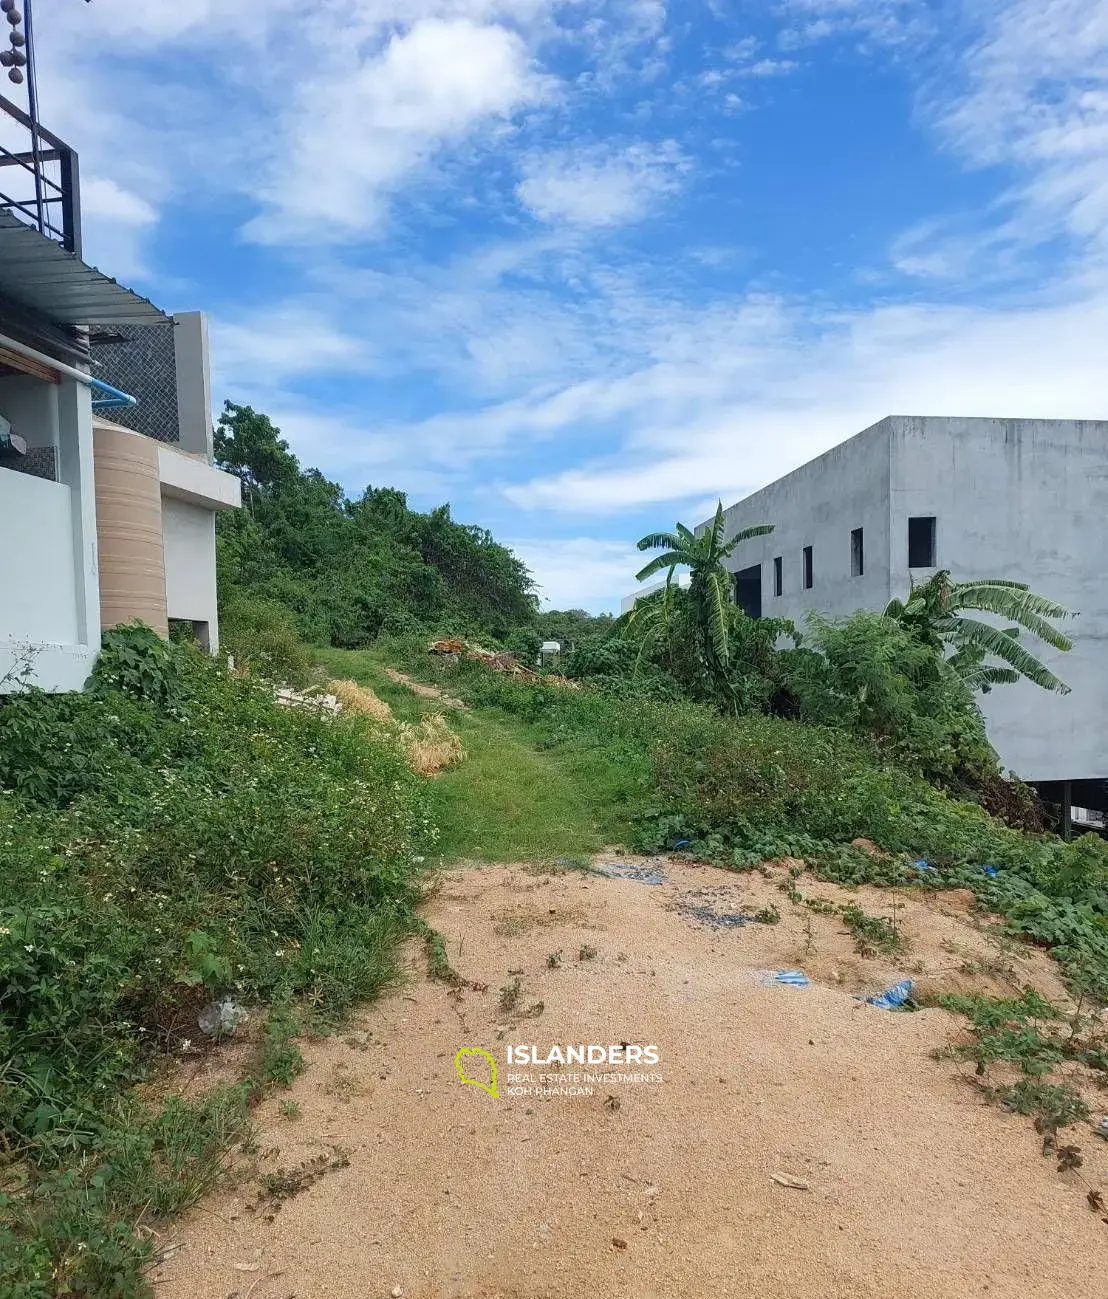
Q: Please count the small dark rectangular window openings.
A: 4